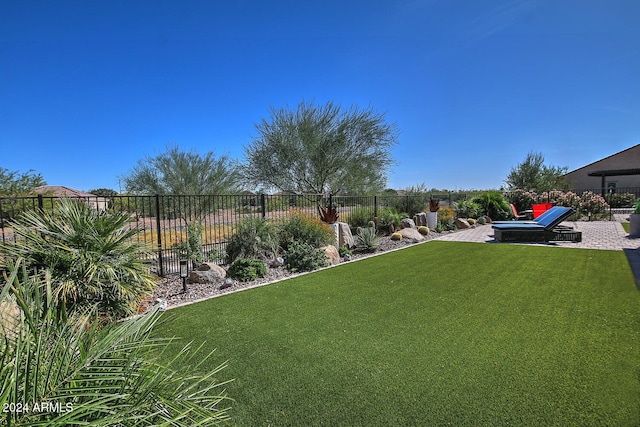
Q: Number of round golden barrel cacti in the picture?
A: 3